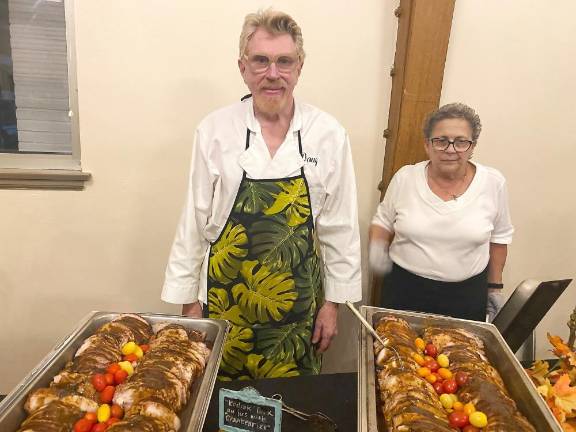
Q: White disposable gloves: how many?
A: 2